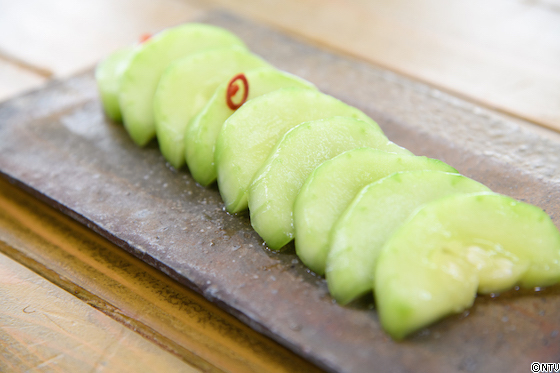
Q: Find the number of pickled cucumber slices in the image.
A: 9